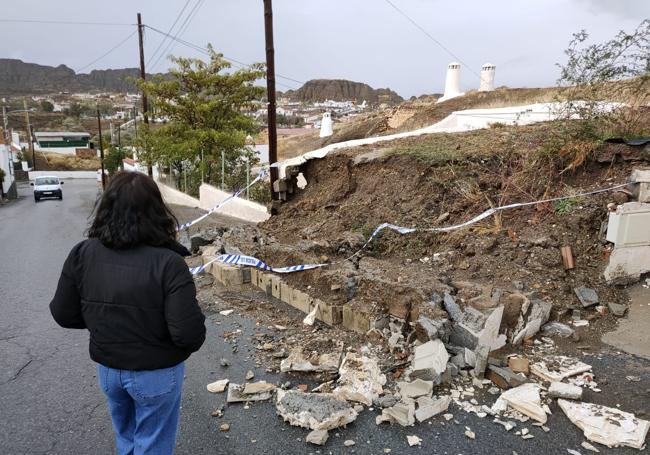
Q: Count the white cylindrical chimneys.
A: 3